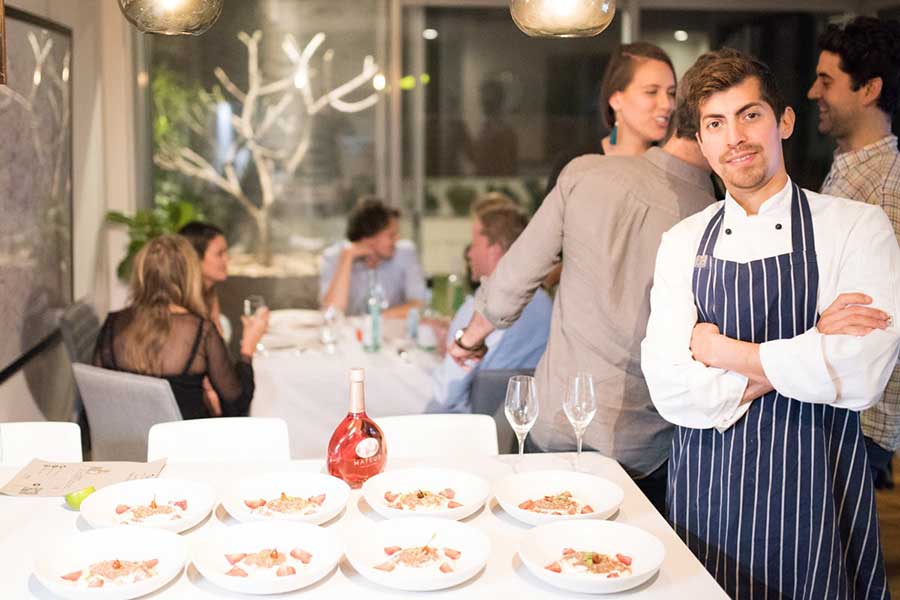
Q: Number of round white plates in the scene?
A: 8